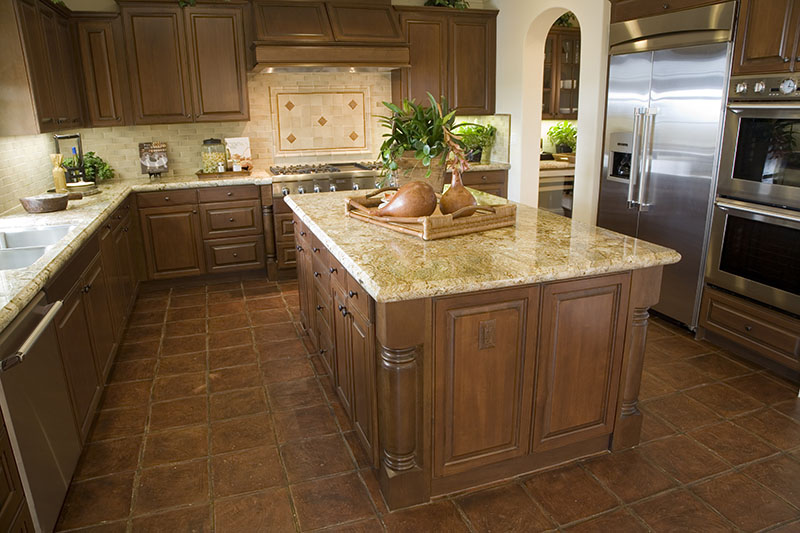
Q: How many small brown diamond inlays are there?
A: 5